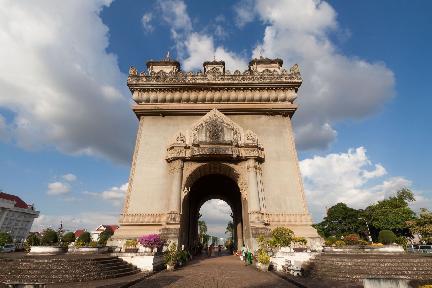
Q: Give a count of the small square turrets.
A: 3